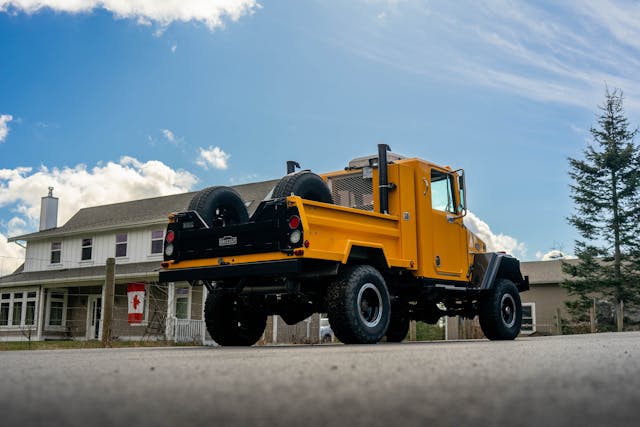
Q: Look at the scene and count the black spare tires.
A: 2